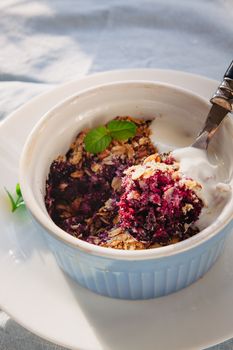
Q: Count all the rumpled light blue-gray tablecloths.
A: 1